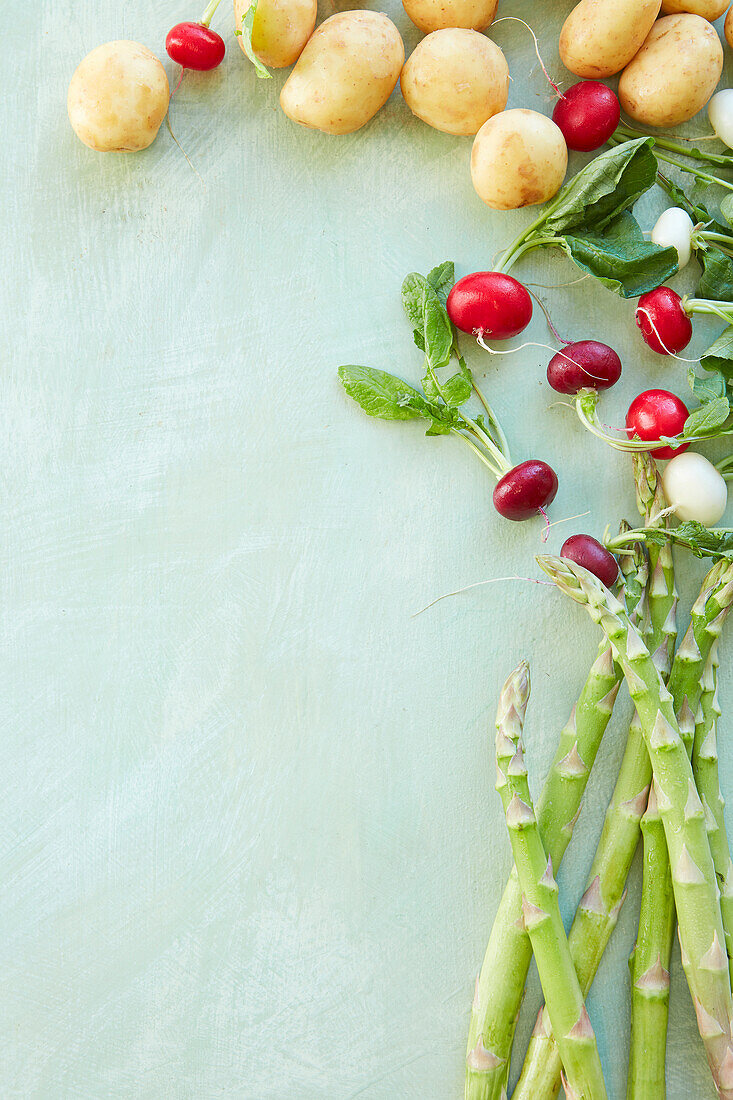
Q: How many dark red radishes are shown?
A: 3